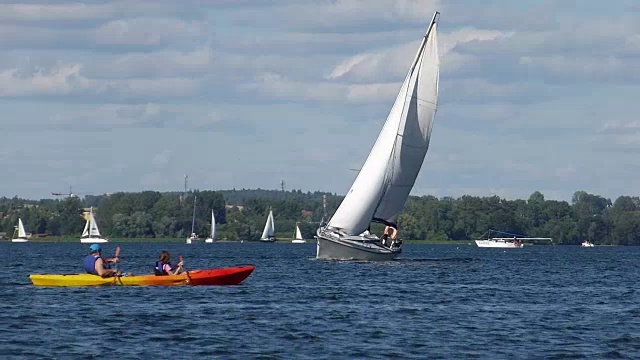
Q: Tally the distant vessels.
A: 8